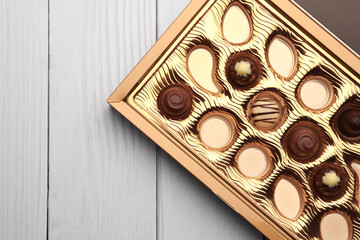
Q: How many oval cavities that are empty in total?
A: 4